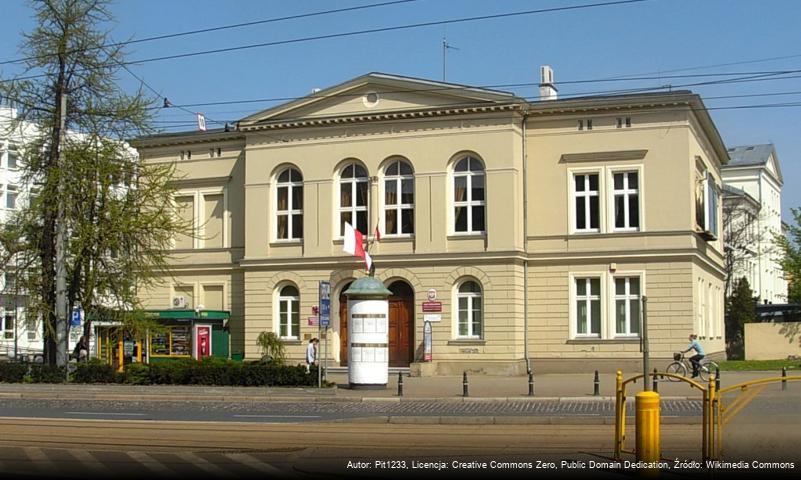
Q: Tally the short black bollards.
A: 7